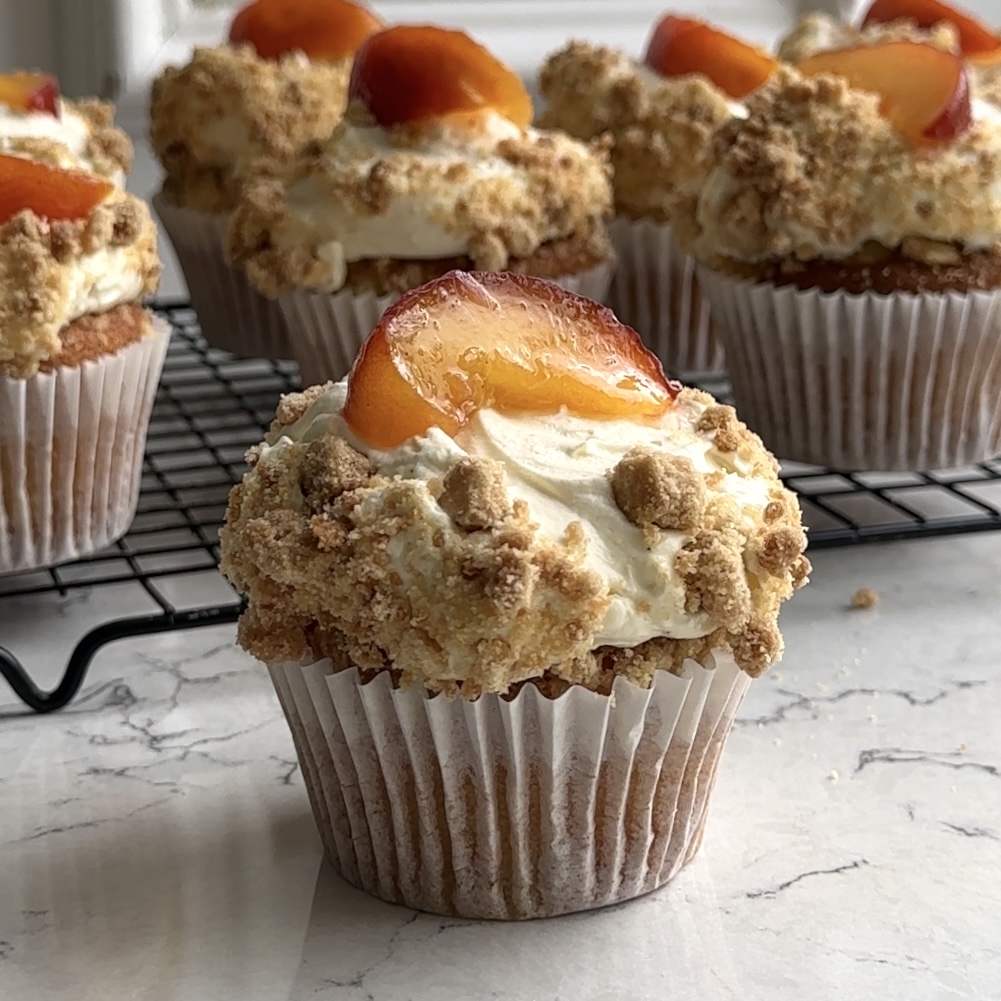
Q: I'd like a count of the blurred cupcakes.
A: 7